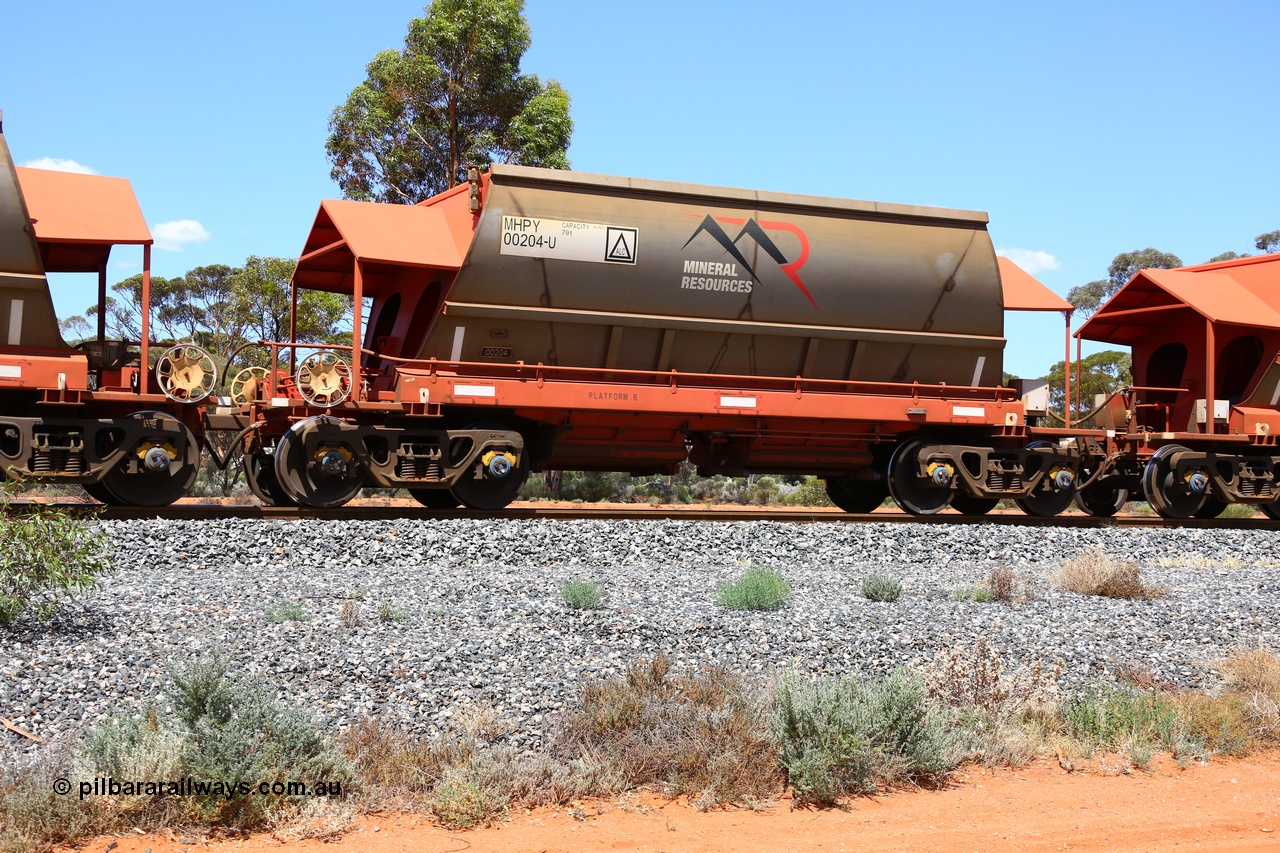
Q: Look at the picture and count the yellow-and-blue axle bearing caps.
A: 6